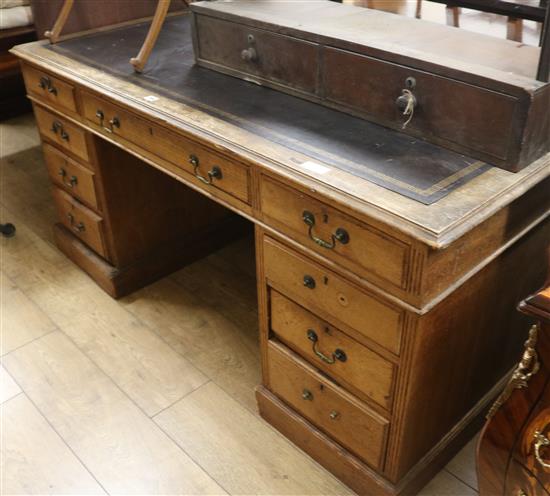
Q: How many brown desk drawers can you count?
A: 9